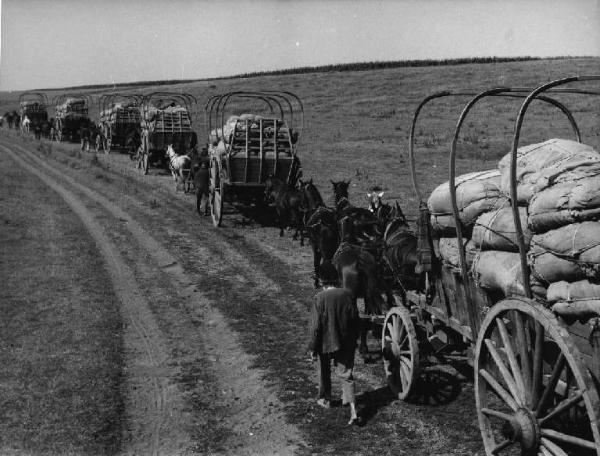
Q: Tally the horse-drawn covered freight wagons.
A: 6